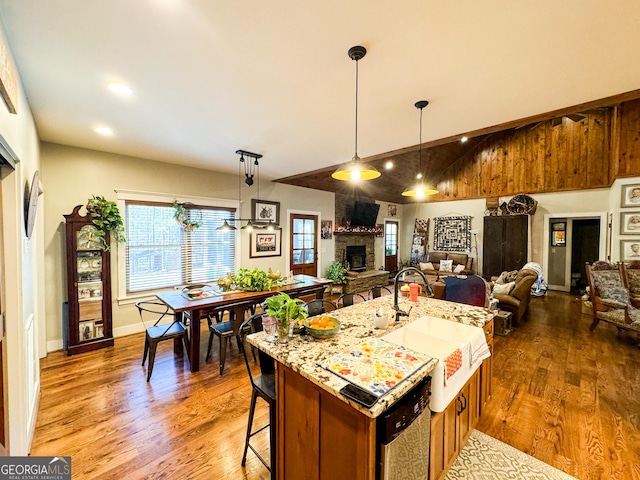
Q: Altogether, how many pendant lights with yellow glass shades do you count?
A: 2